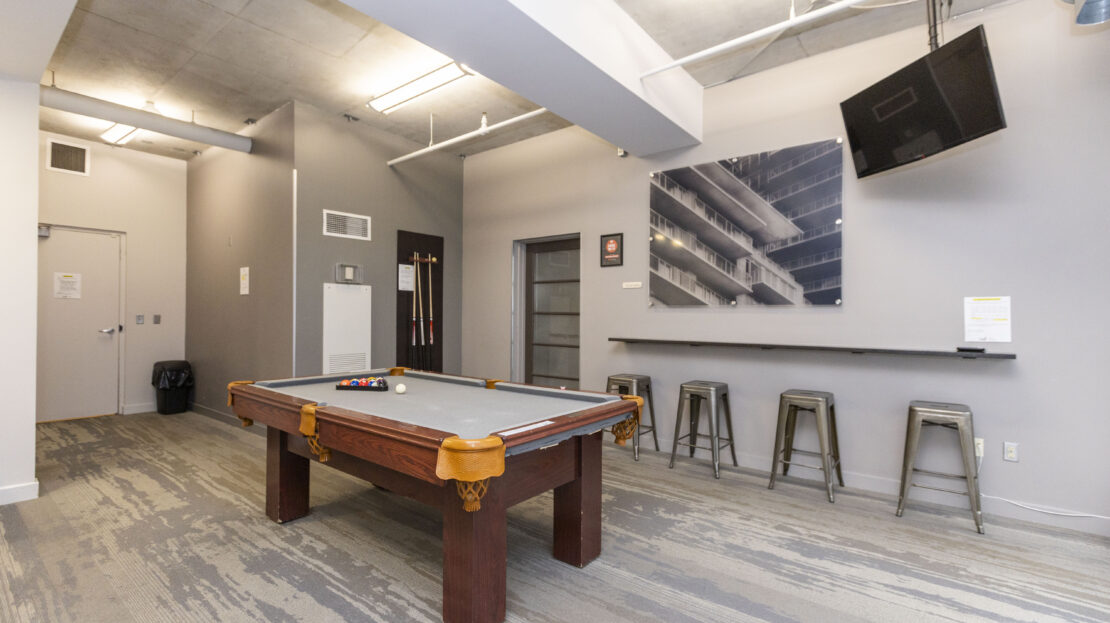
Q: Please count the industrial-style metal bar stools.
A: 4